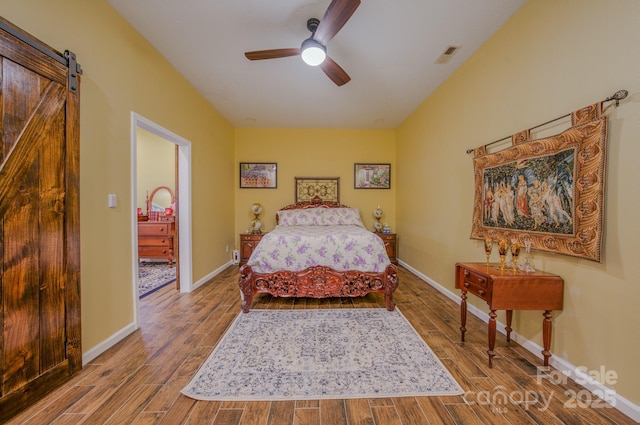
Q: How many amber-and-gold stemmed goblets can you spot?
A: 3